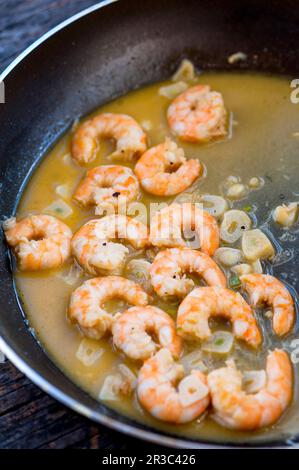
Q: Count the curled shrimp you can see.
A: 14